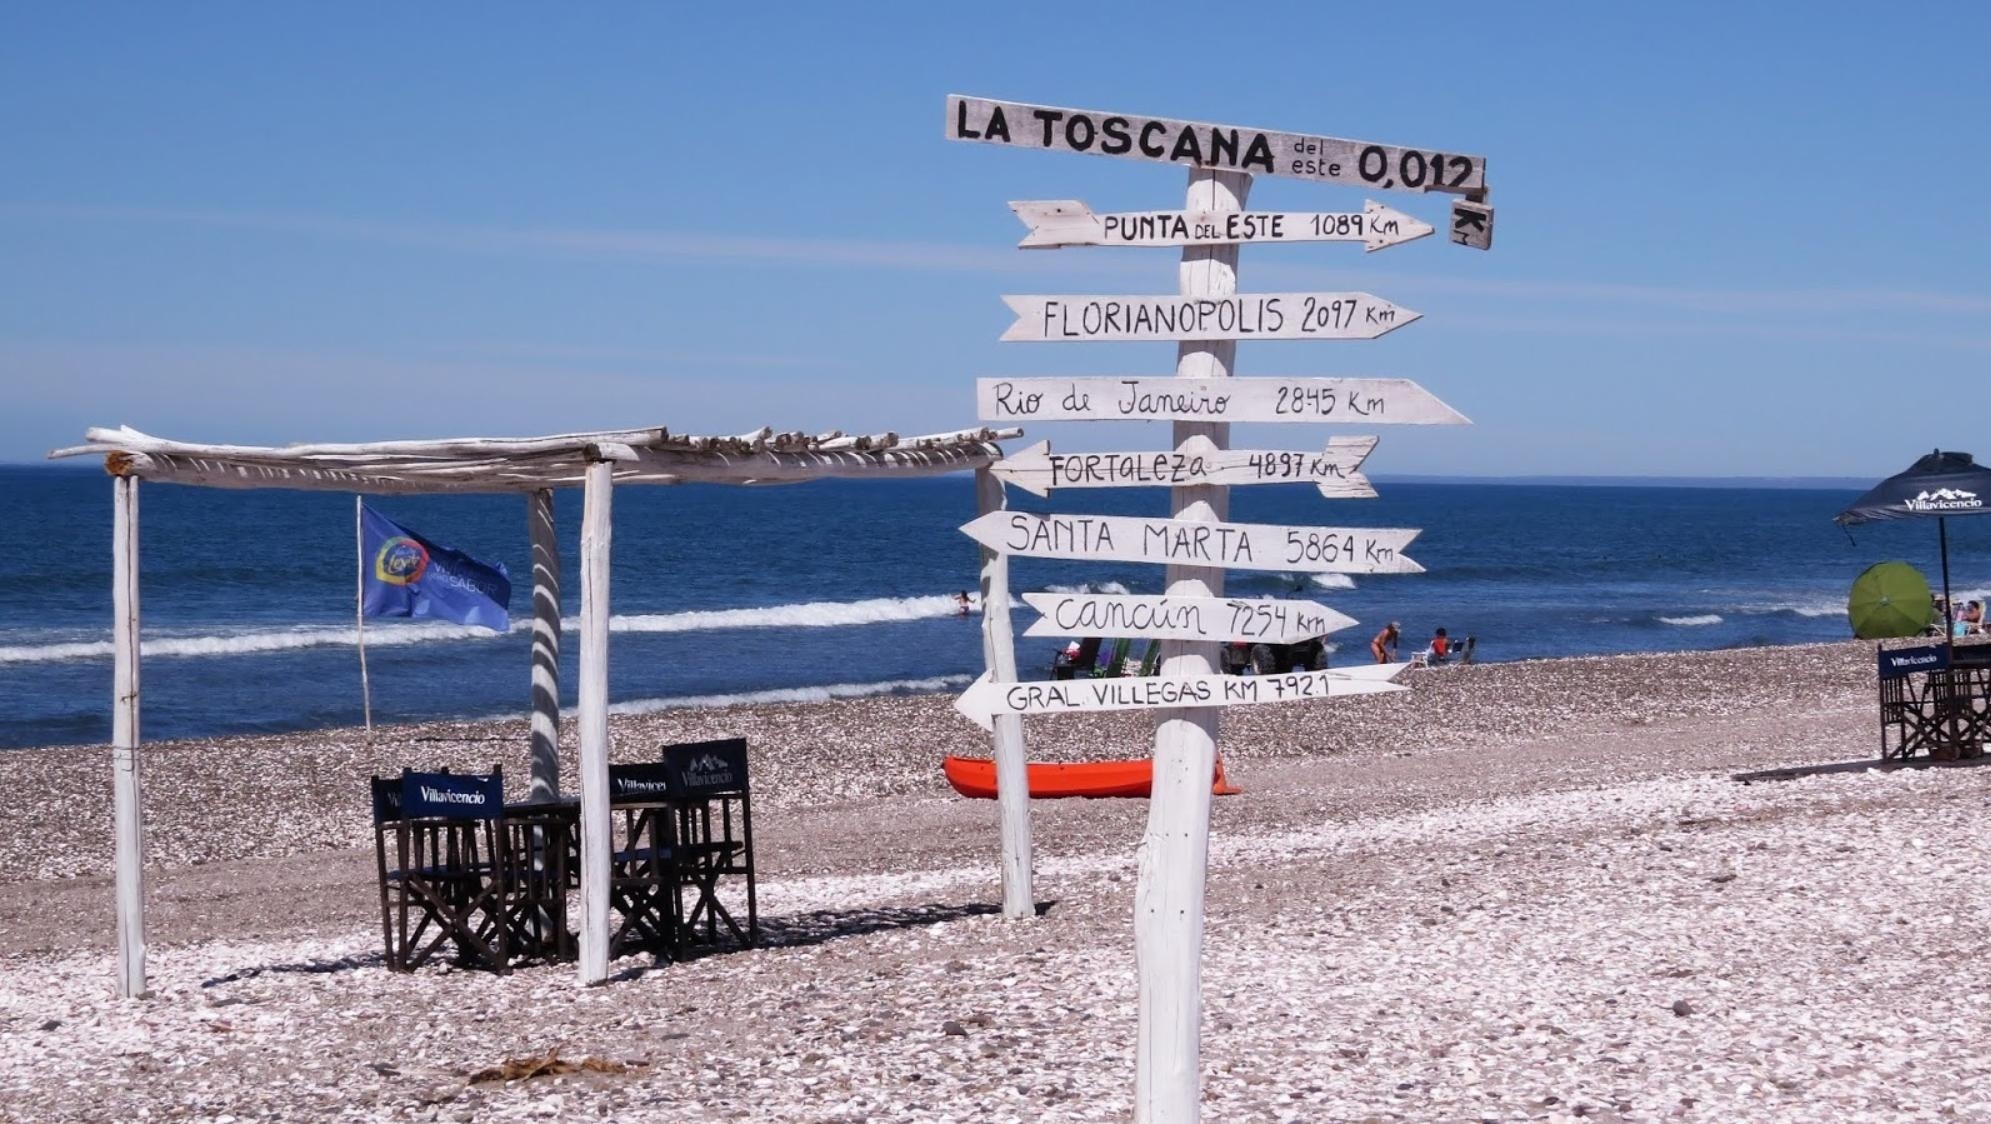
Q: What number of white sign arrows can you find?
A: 7